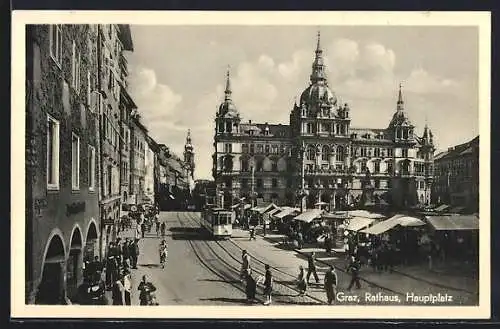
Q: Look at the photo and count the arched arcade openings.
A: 3